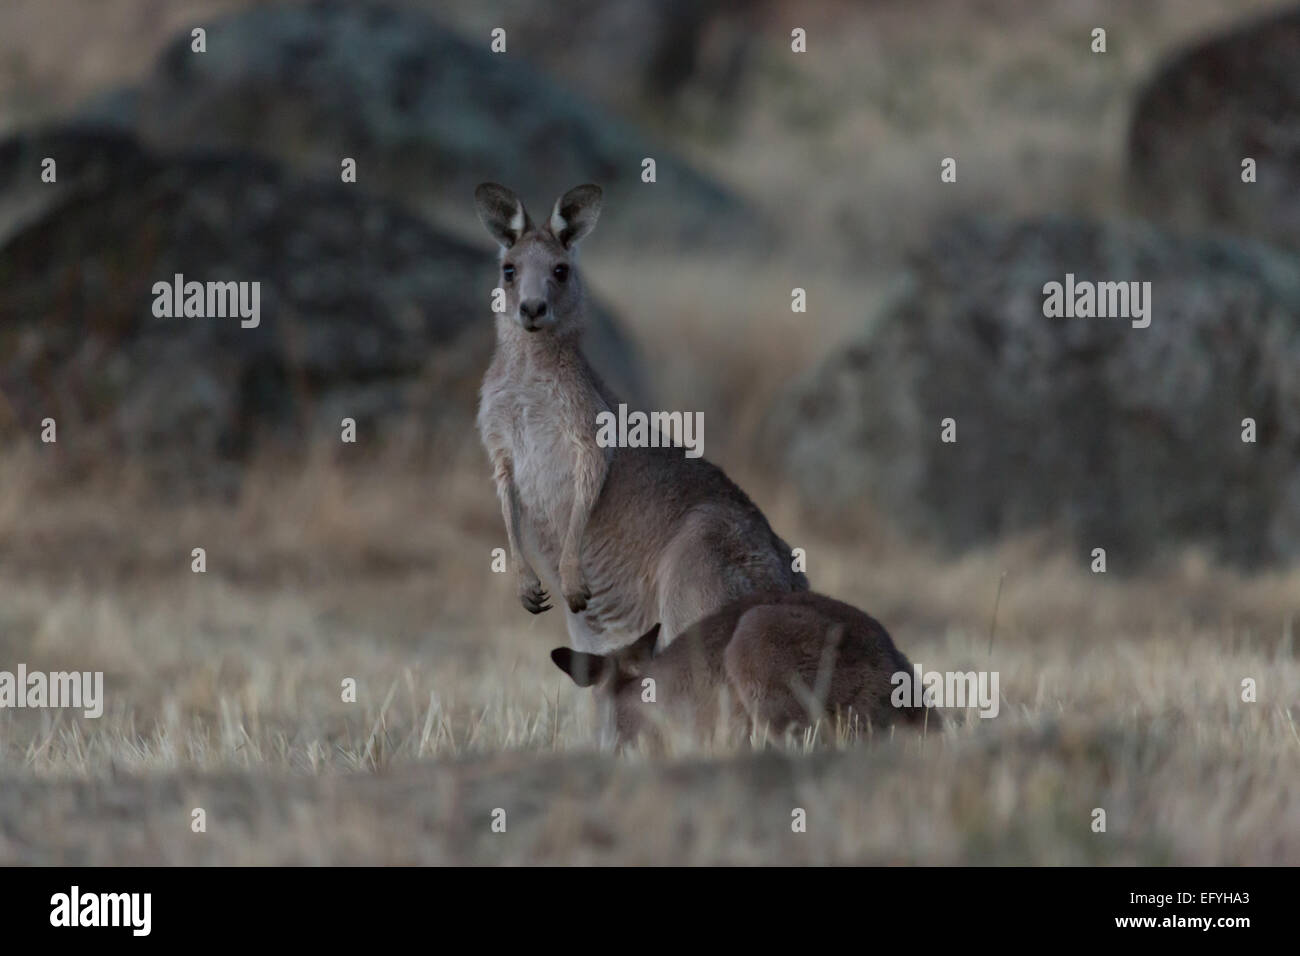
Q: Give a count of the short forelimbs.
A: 2